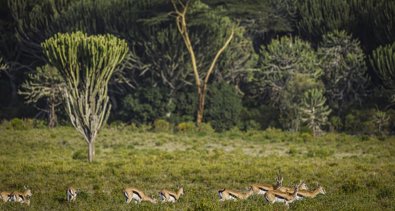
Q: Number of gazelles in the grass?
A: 10